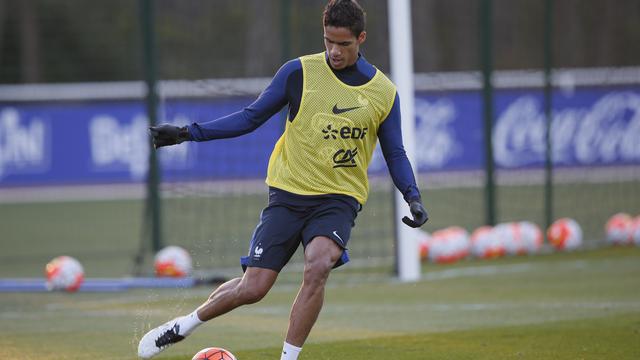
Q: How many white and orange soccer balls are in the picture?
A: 11